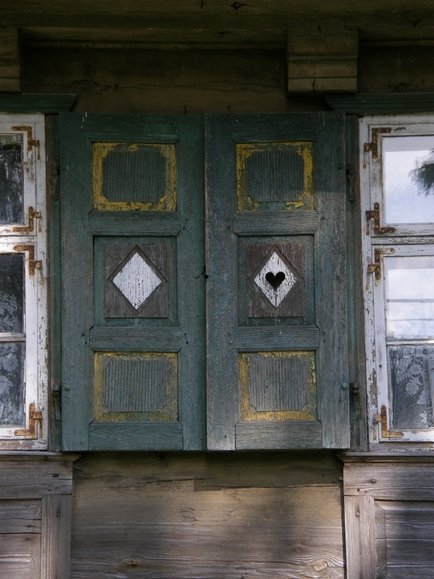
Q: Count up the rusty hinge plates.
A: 8